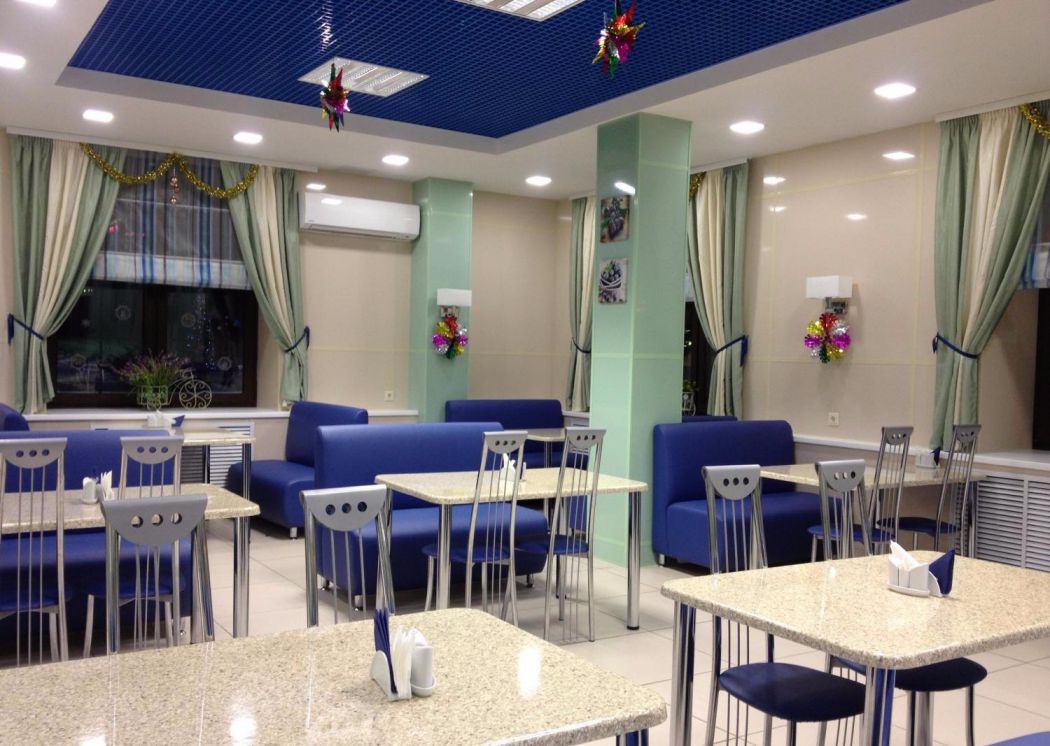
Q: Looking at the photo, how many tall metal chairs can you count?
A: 10